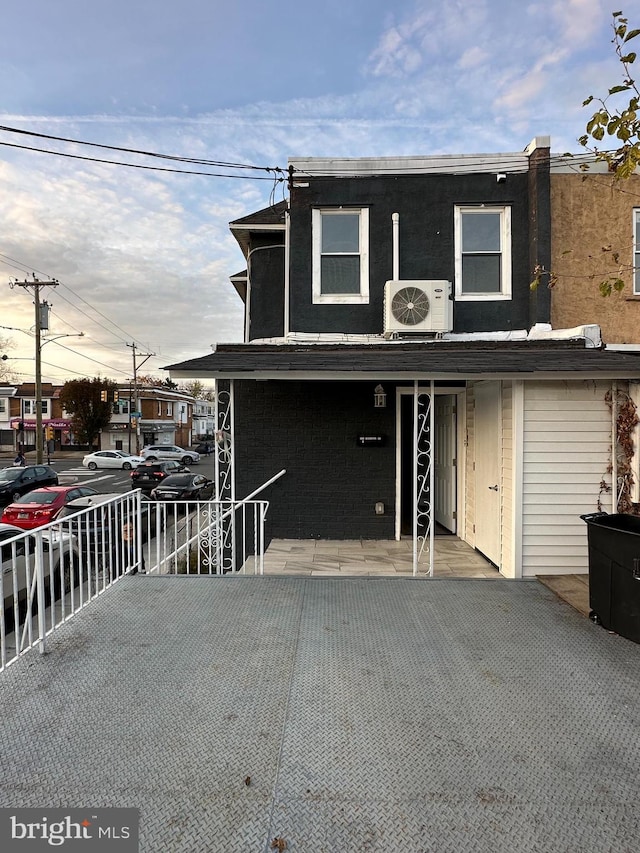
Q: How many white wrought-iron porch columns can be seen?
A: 2